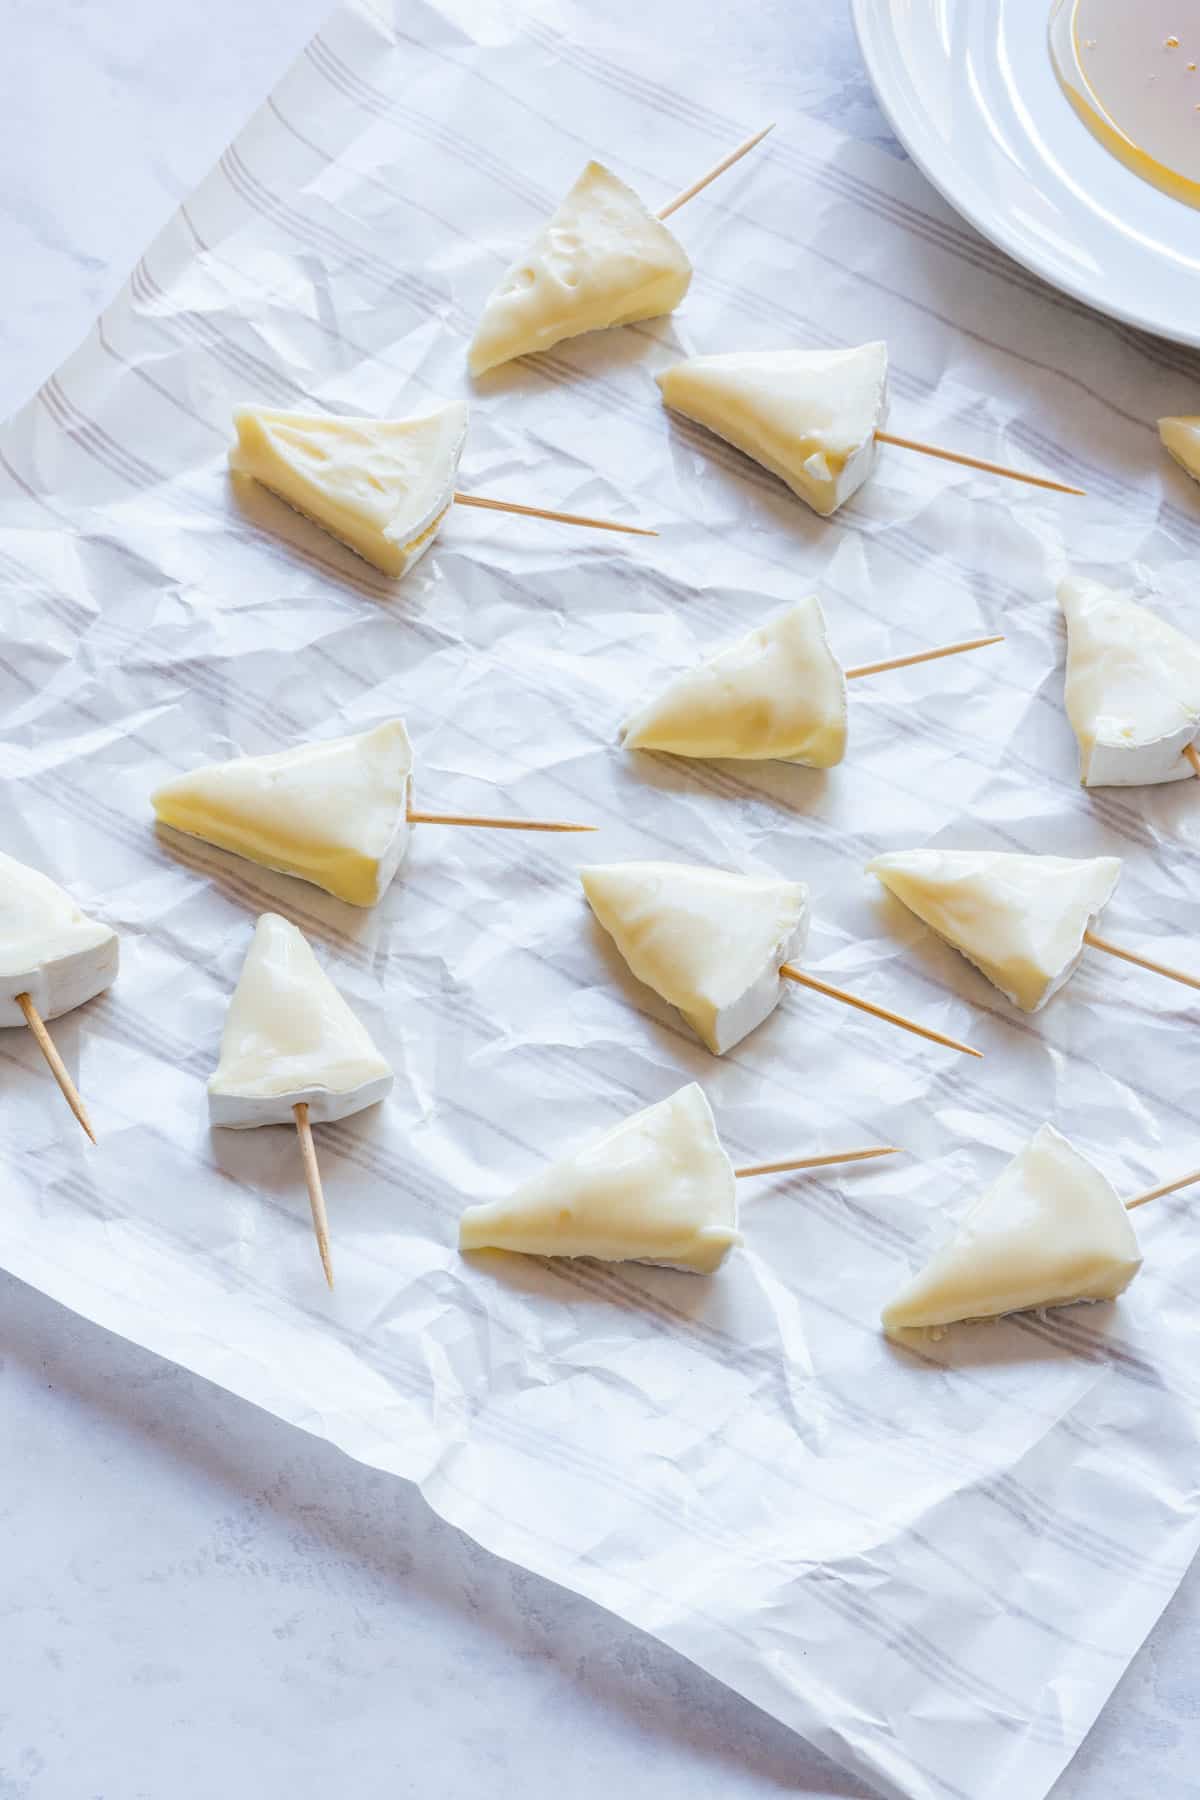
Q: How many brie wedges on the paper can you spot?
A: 13